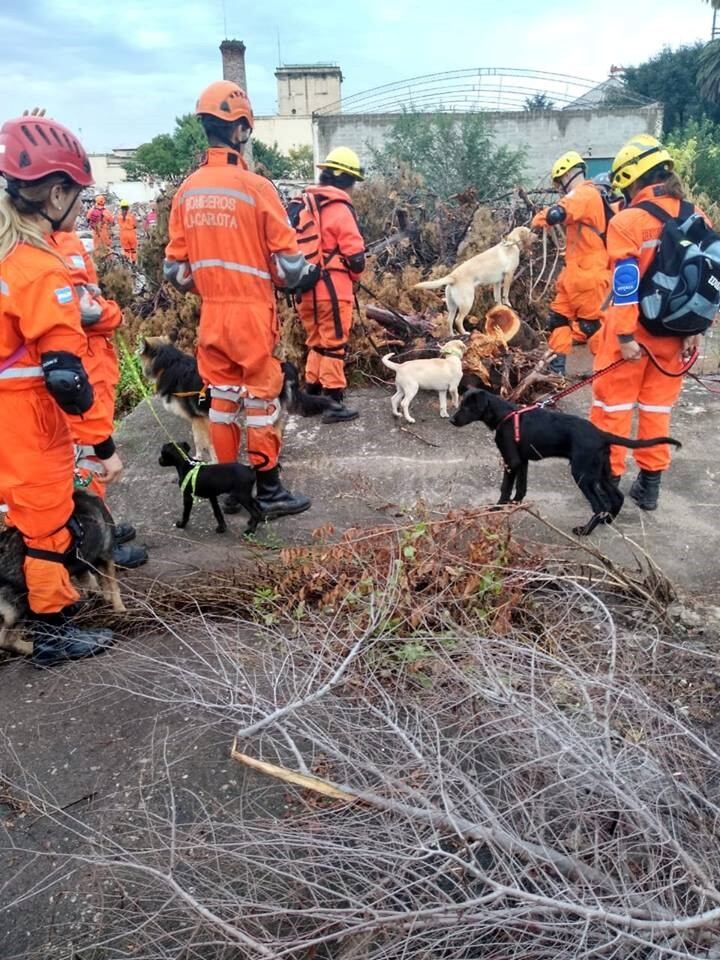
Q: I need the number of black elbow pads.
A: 3